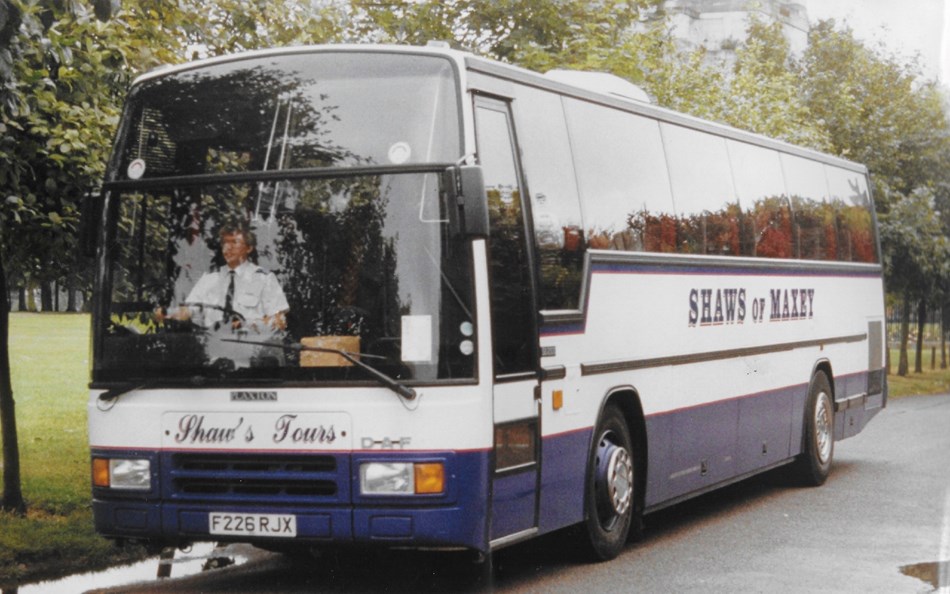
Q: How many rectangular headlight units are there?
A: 2